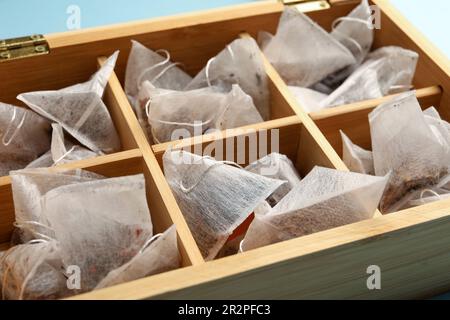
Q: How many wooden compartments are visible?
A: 6